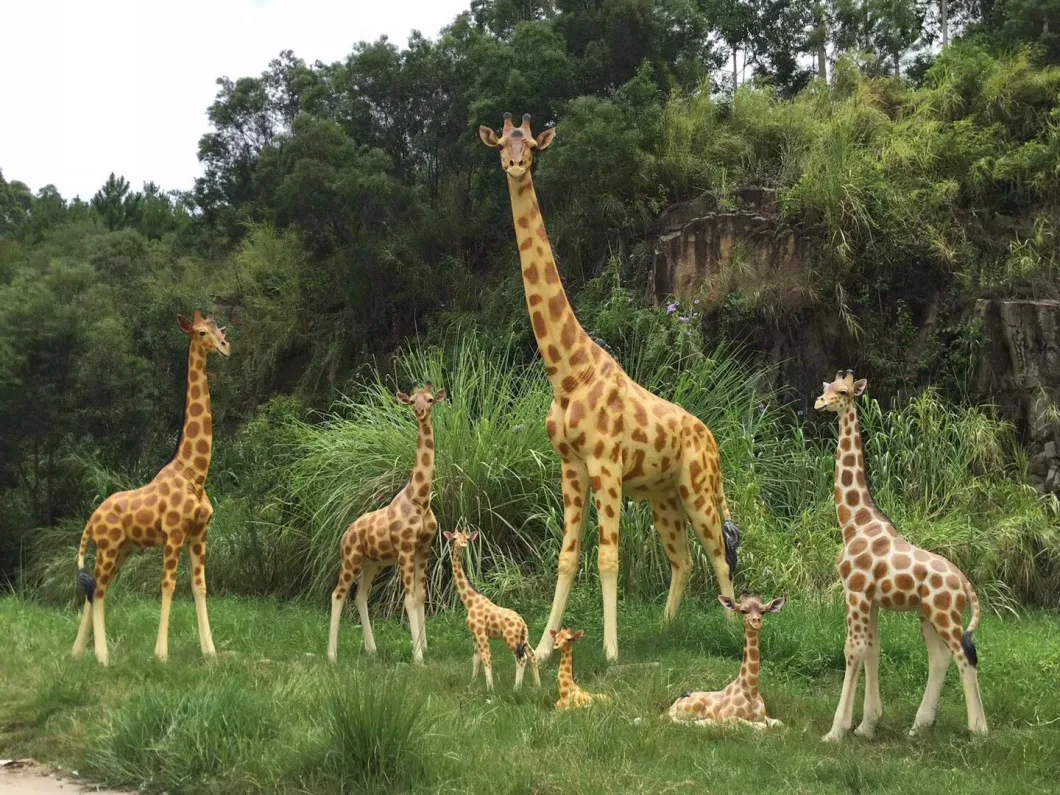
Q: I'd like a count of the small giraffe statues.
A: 3